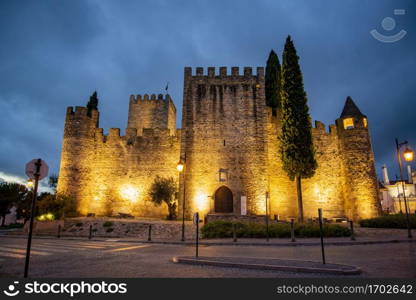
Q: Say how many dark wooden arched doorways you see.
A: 1